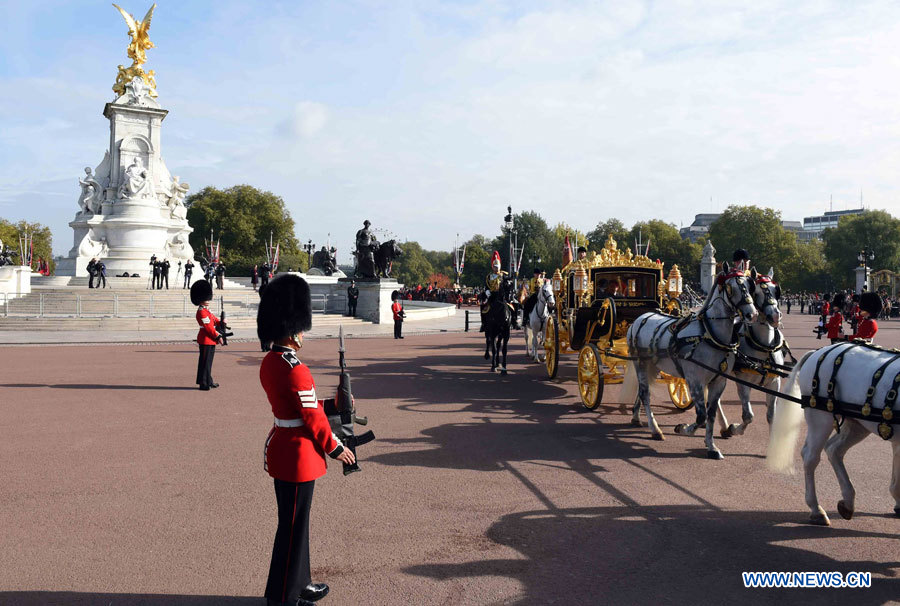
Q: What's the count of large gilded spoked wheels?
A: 3